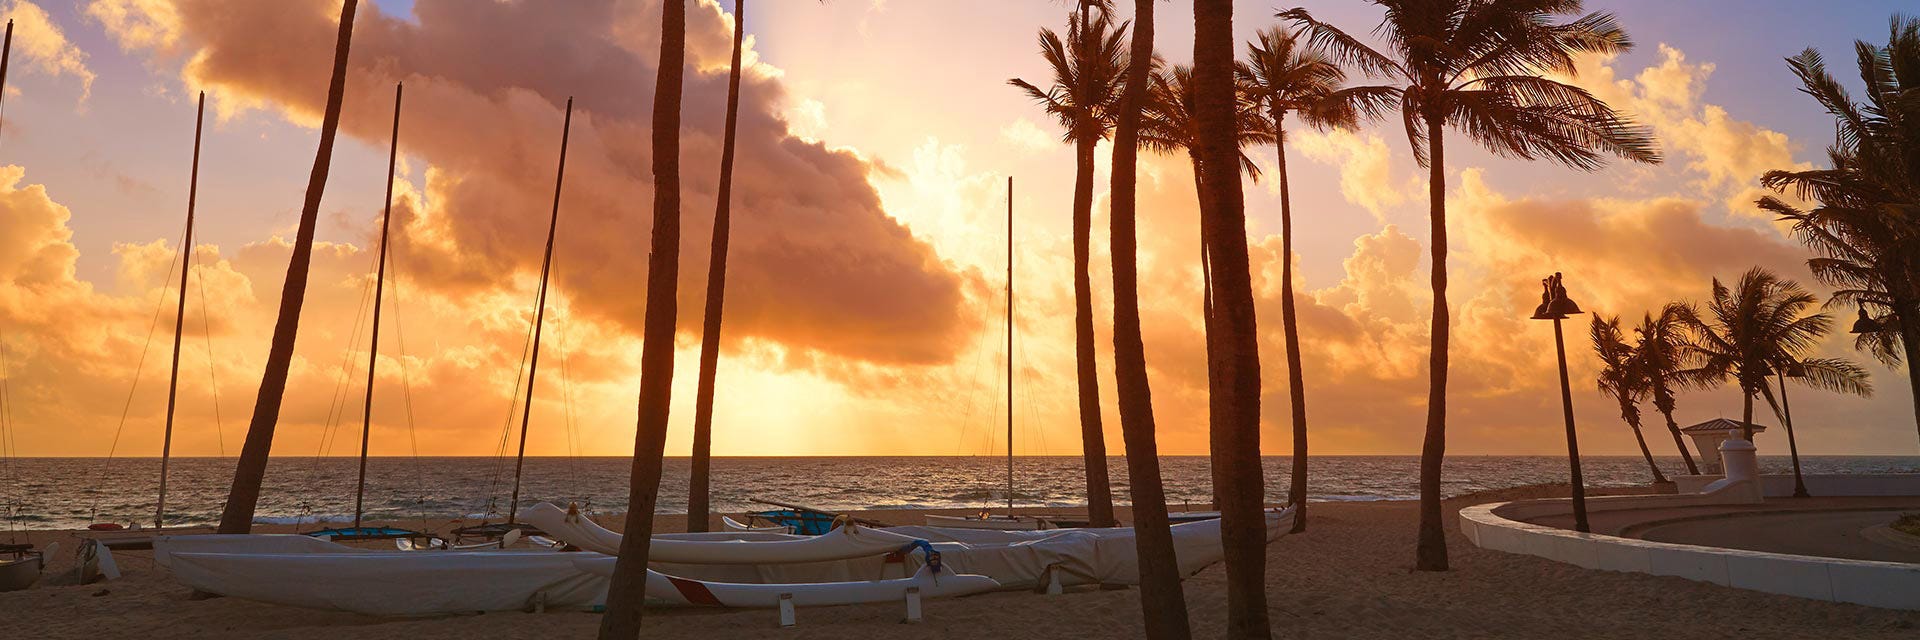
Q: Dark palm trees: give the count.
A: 13